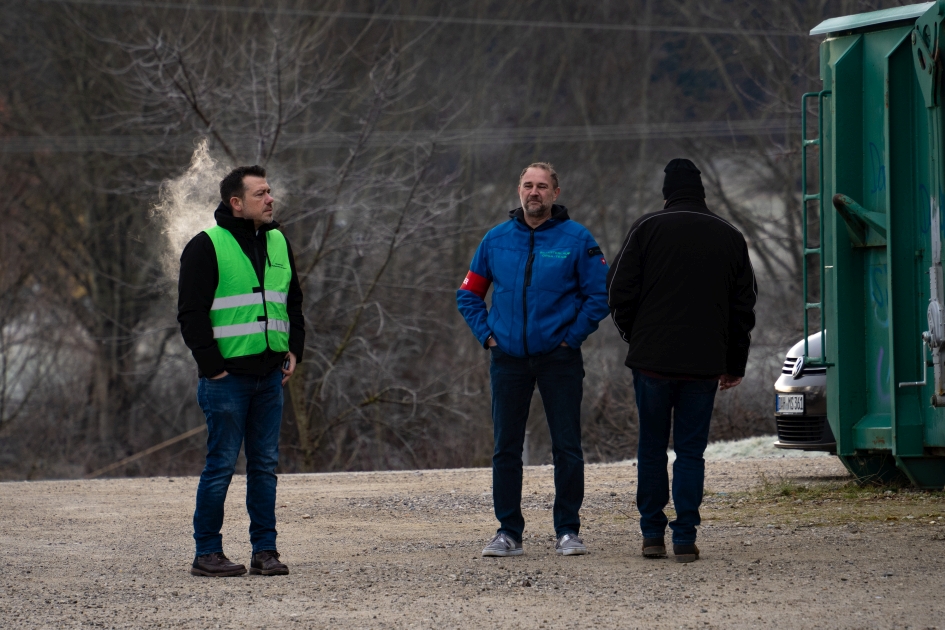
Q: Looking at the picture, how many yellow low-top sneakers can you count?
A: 0